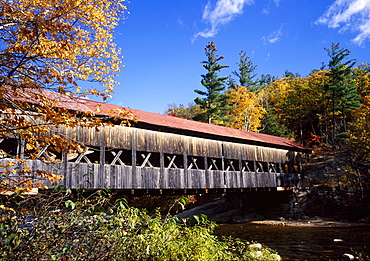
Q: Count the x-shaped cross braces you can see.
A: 11